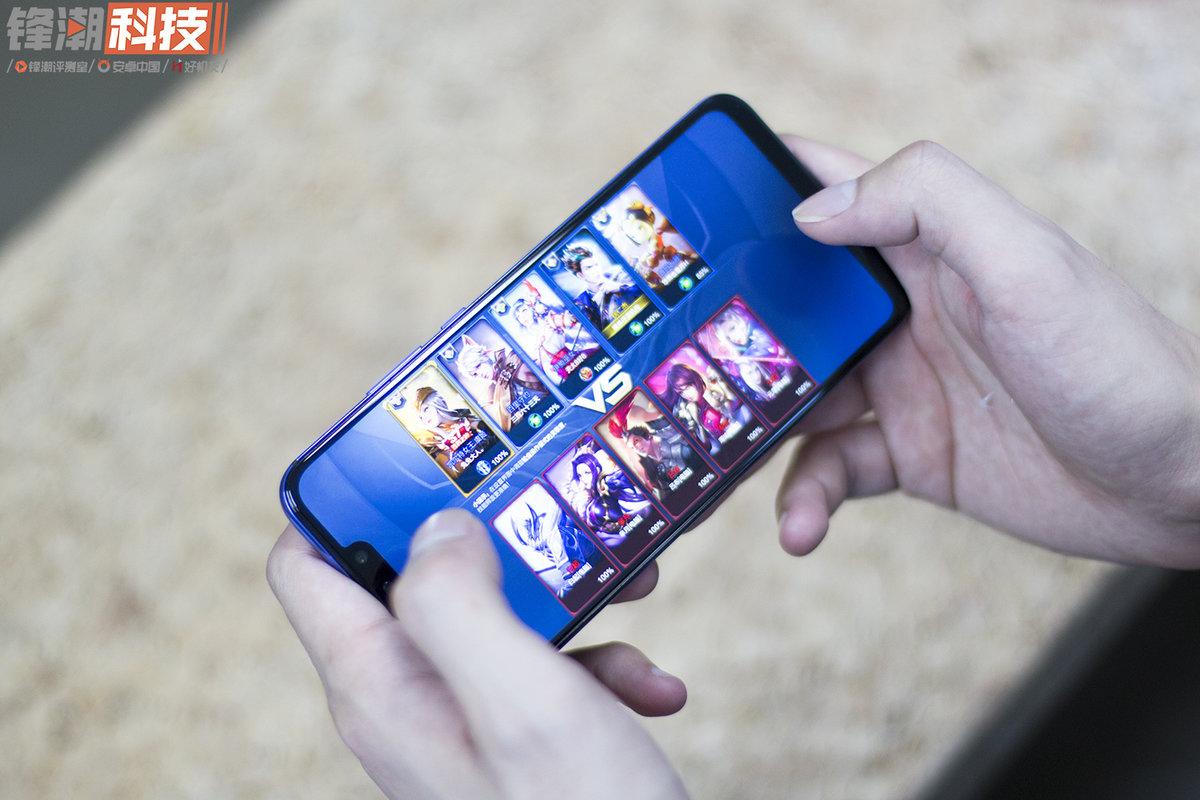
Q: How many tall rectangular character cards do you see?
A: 10